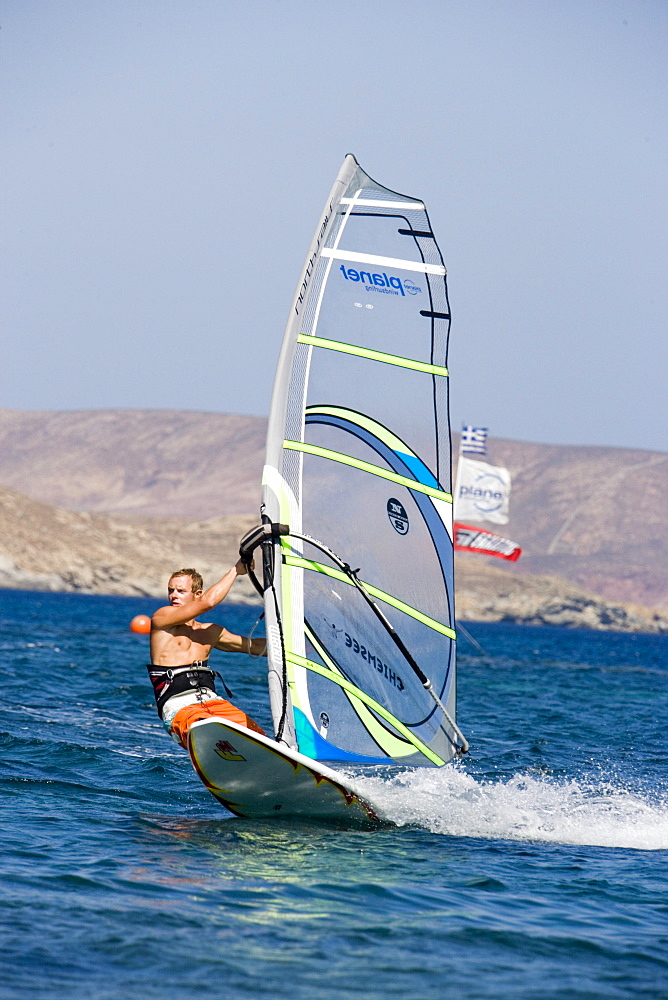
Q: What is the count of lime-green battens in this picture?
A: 4